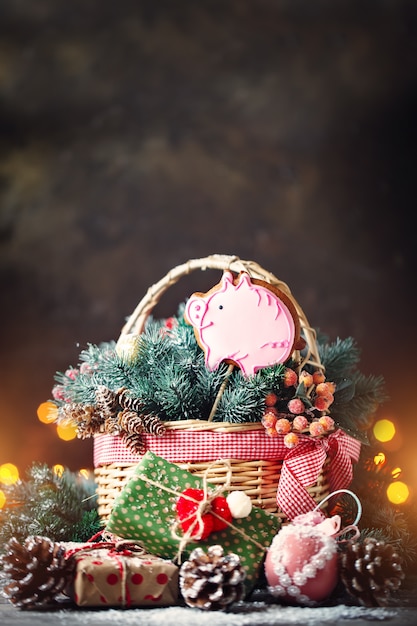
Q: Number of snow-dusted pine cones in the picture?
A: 3